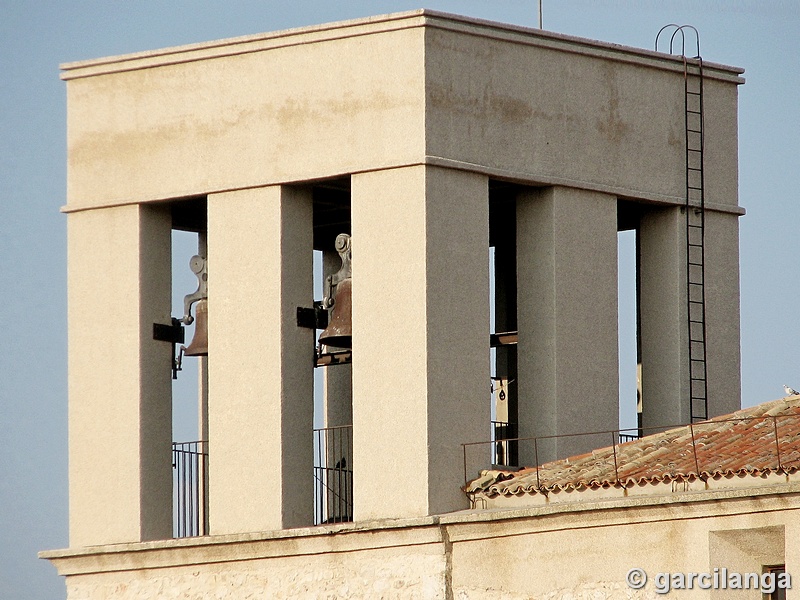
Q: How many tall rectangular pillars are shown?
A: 5